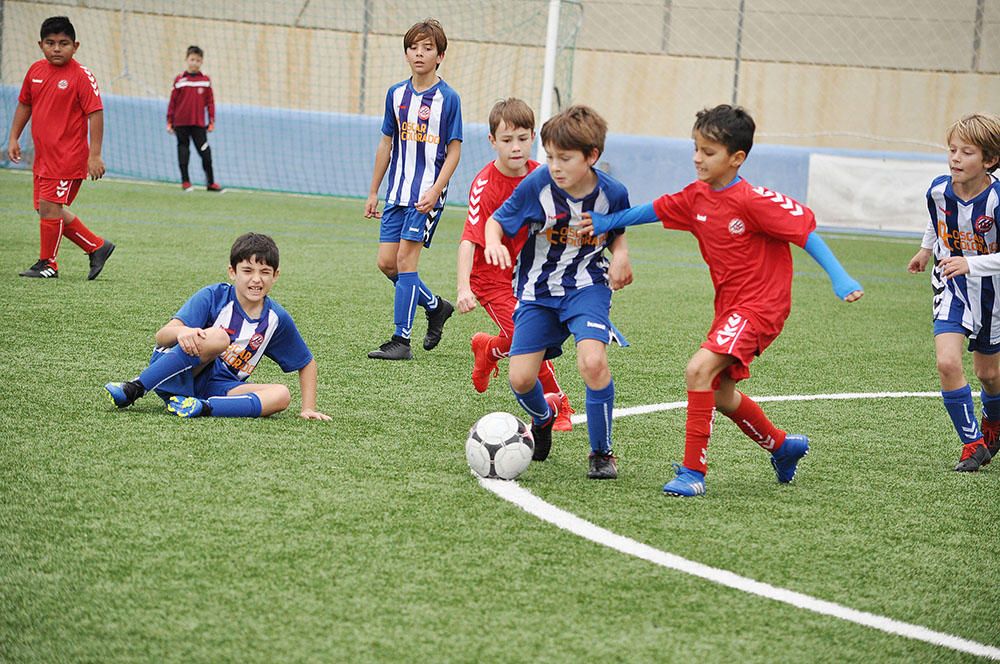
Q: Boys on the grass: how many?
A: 8